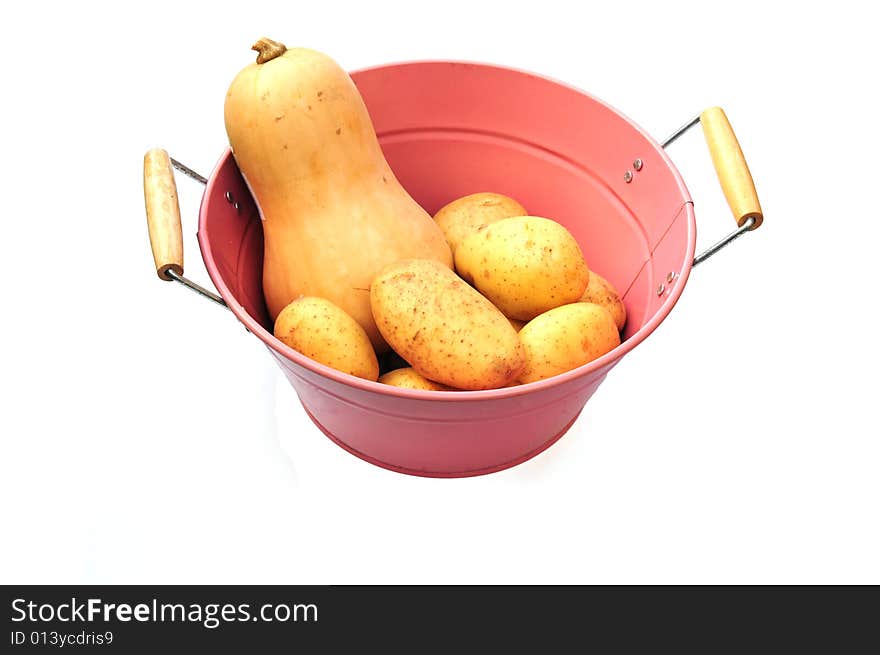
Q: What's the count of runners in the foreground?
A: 0